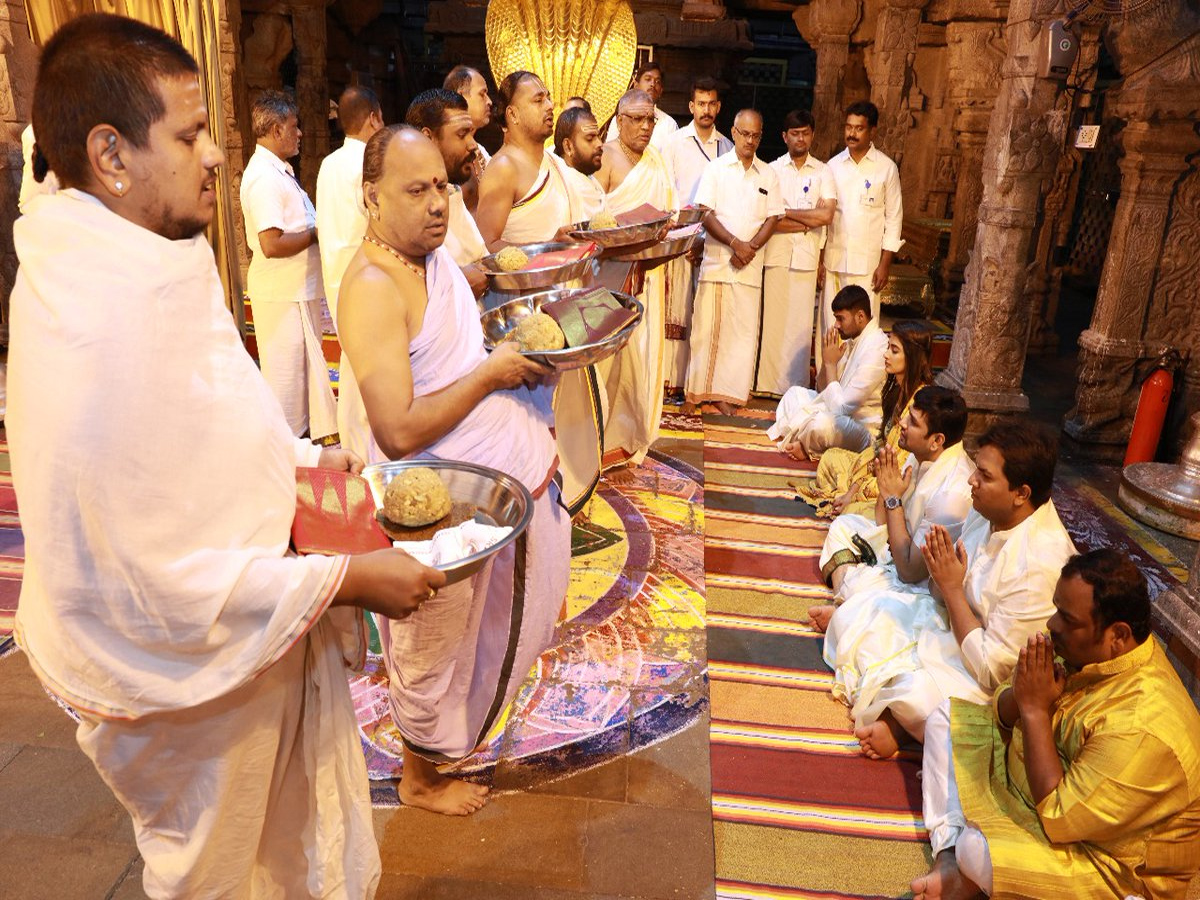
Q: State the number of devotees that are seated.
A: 5